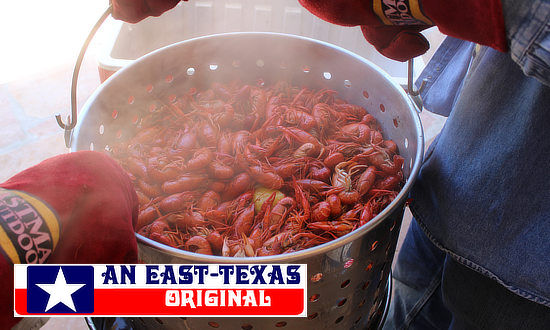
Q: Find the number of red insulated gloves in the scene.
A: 3